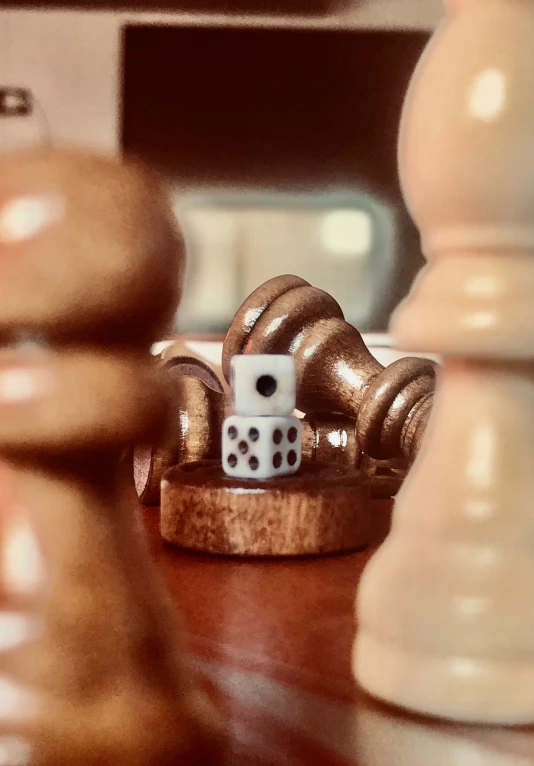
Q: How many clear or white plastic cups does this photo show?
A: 0